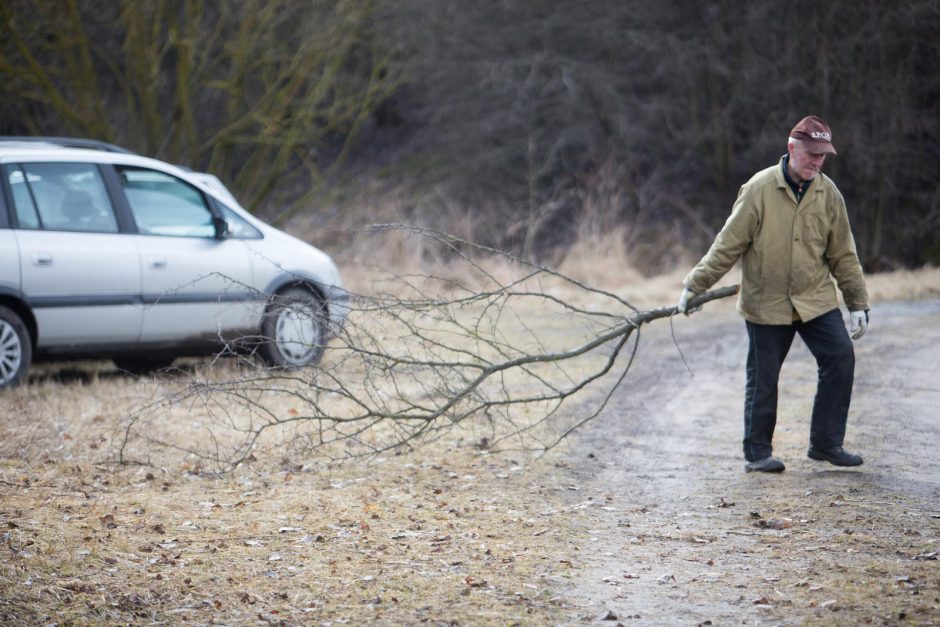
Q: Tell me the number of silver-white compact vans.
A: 1